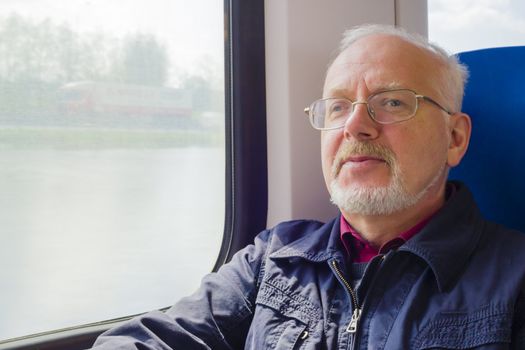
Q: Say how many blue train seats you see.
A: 1